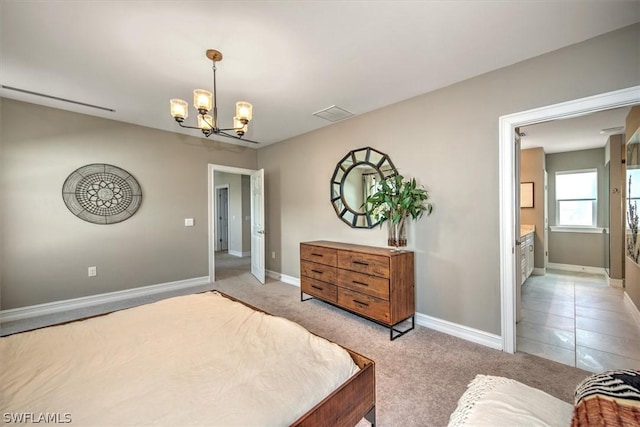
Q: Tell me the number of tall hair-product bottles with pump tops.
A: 0